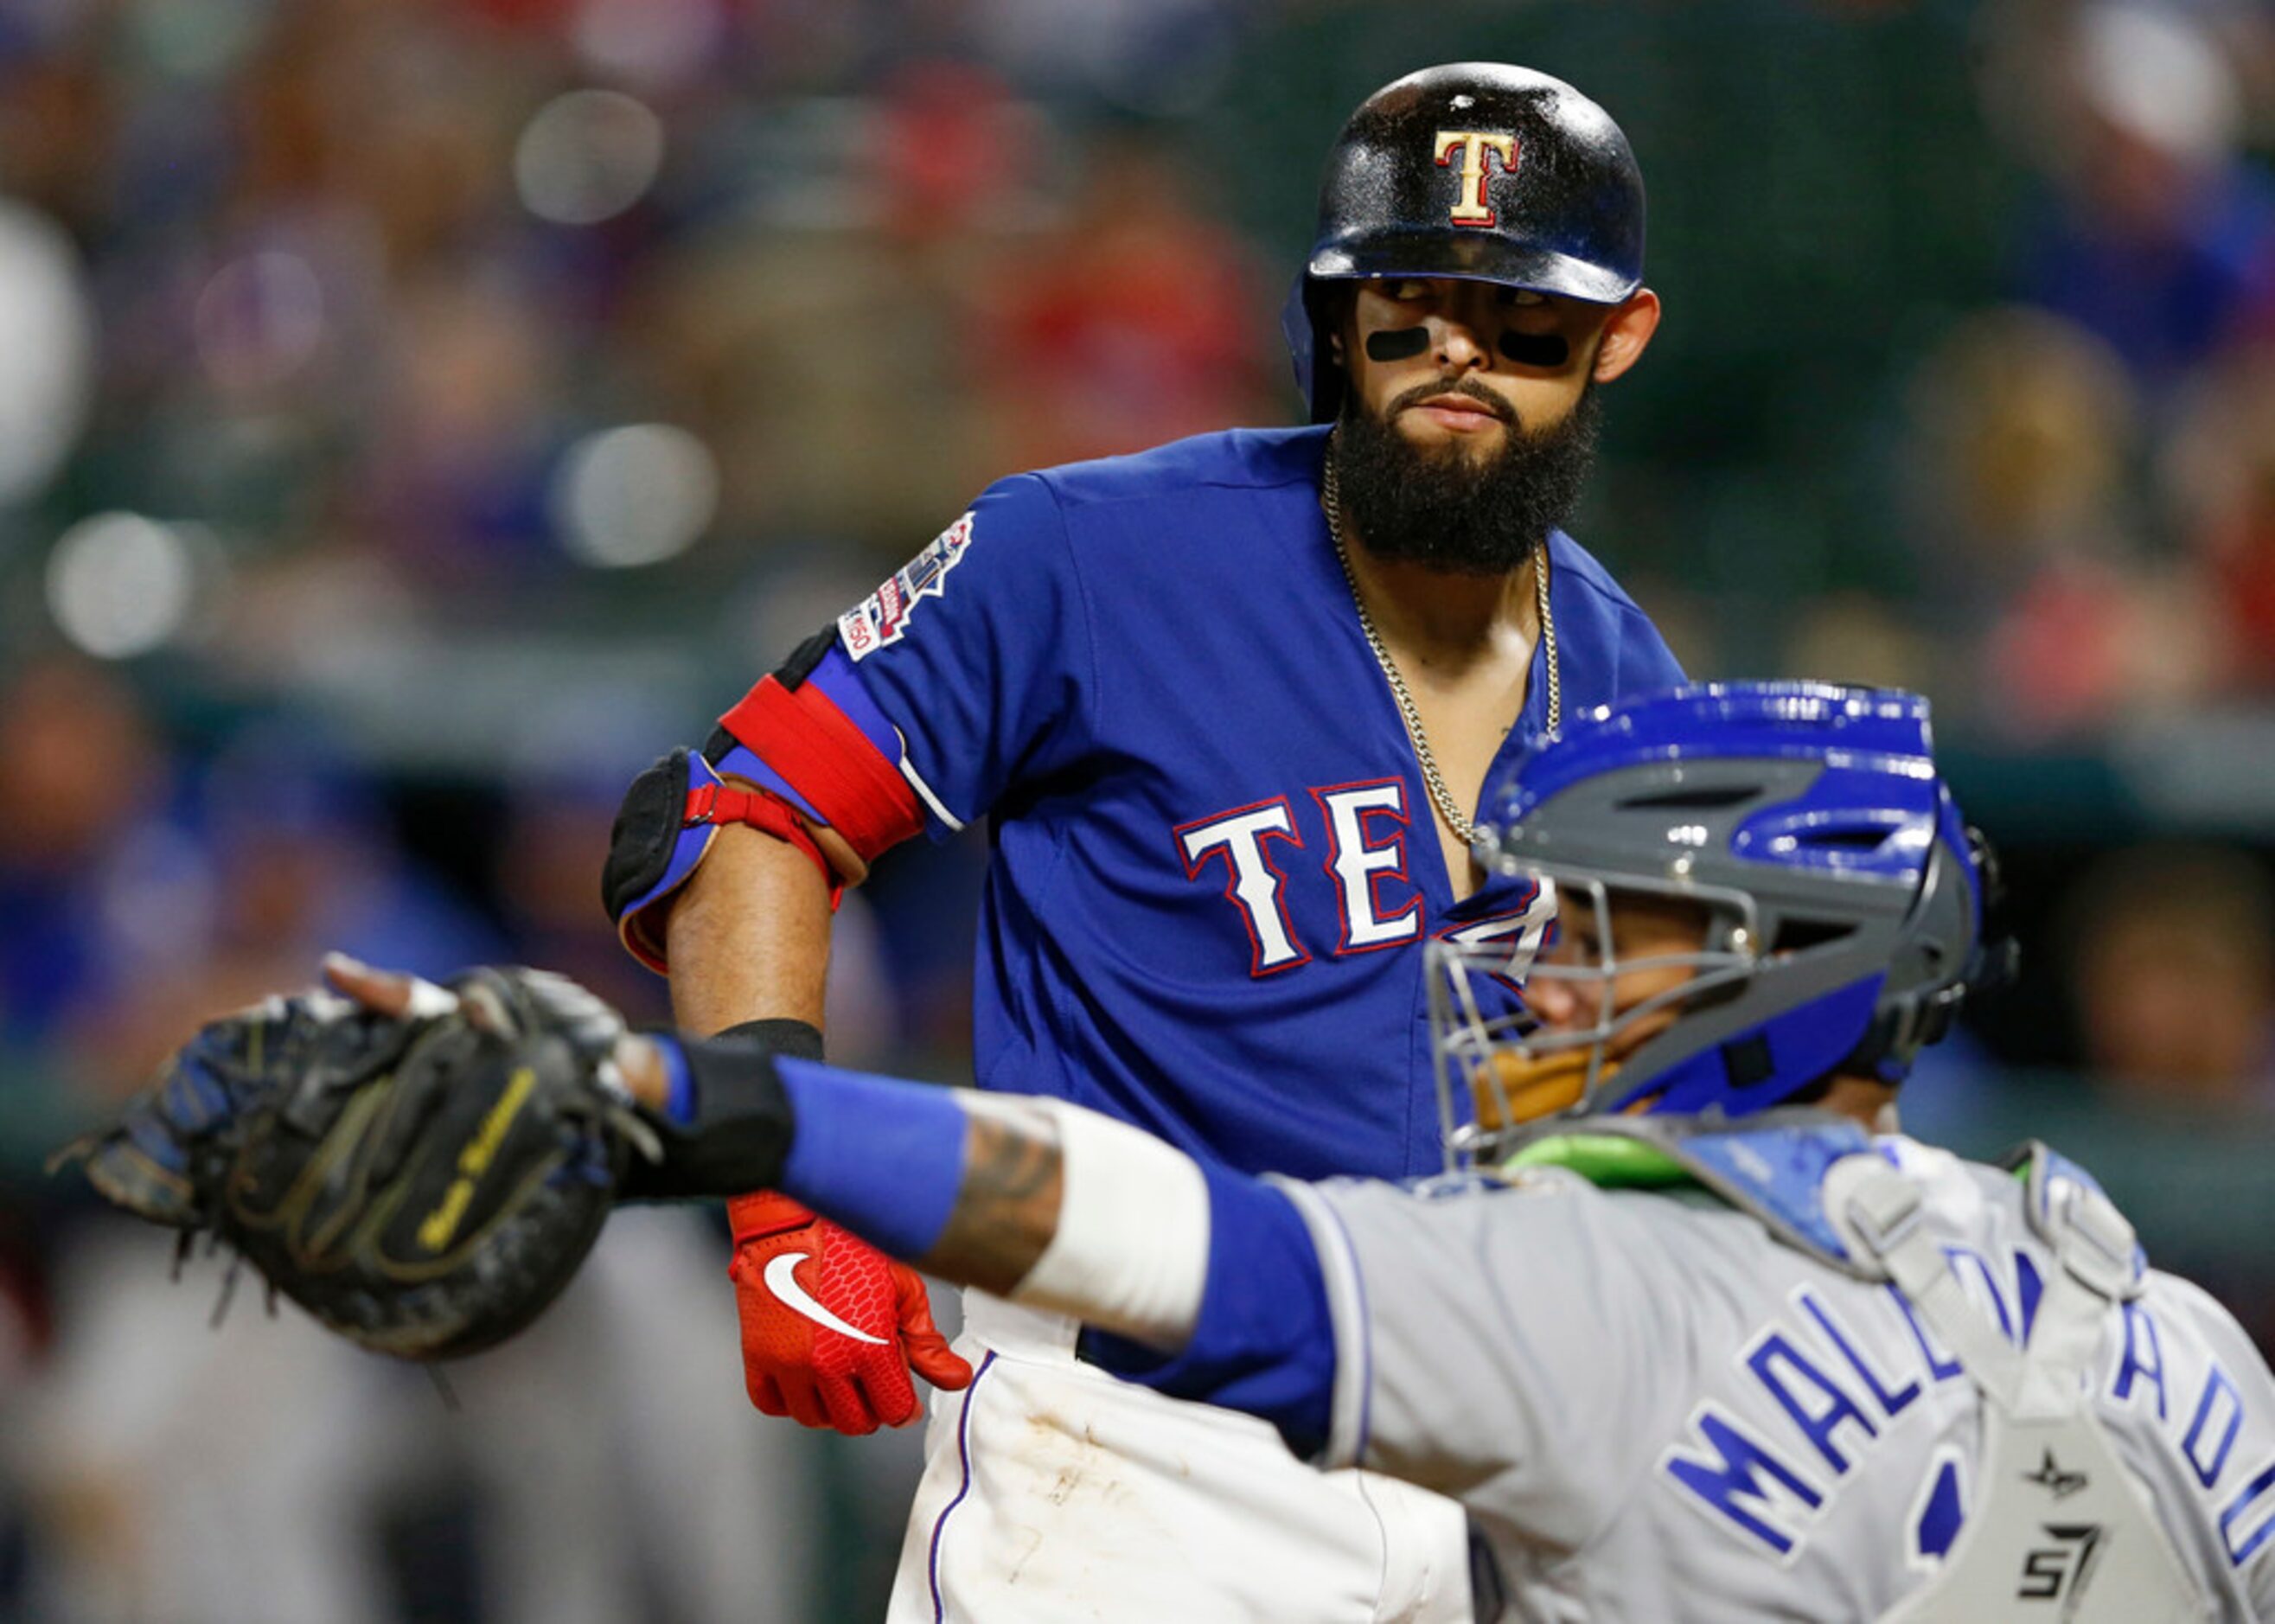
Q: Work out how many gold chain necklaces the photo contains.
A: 1